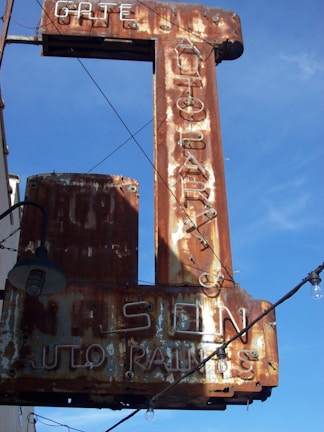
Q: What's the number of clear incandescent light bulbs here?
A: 3